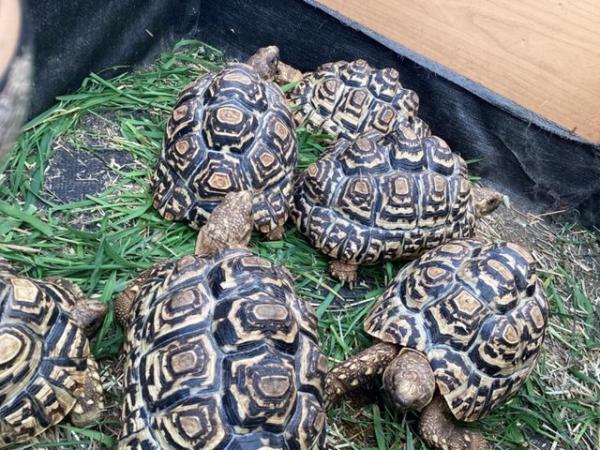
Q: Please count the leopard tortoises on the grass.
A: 6